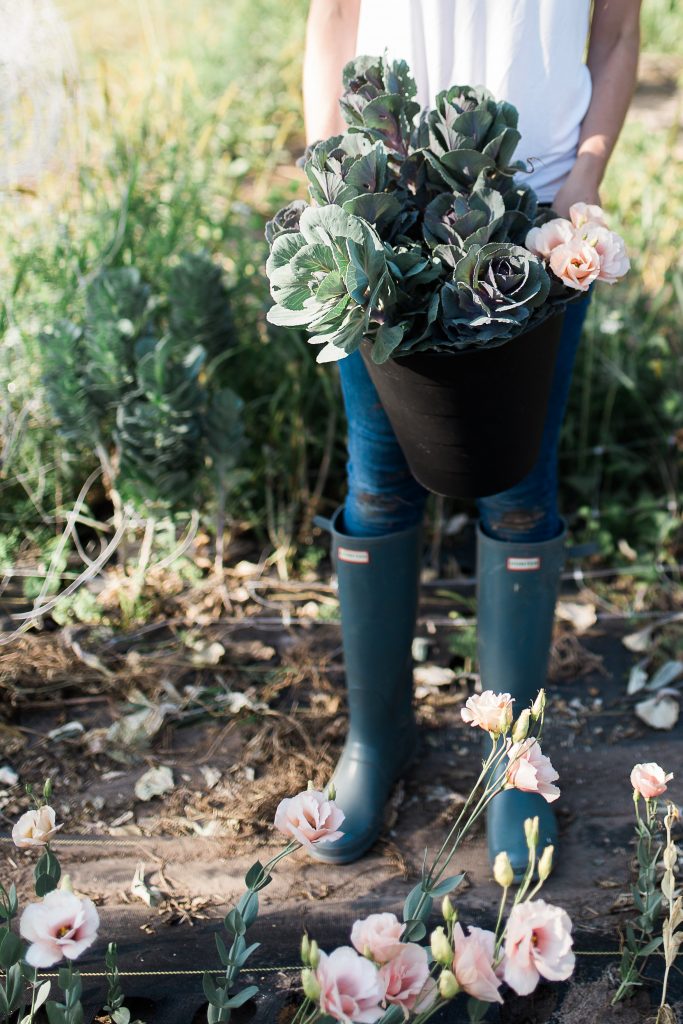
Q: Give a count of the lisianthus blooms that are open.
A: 15